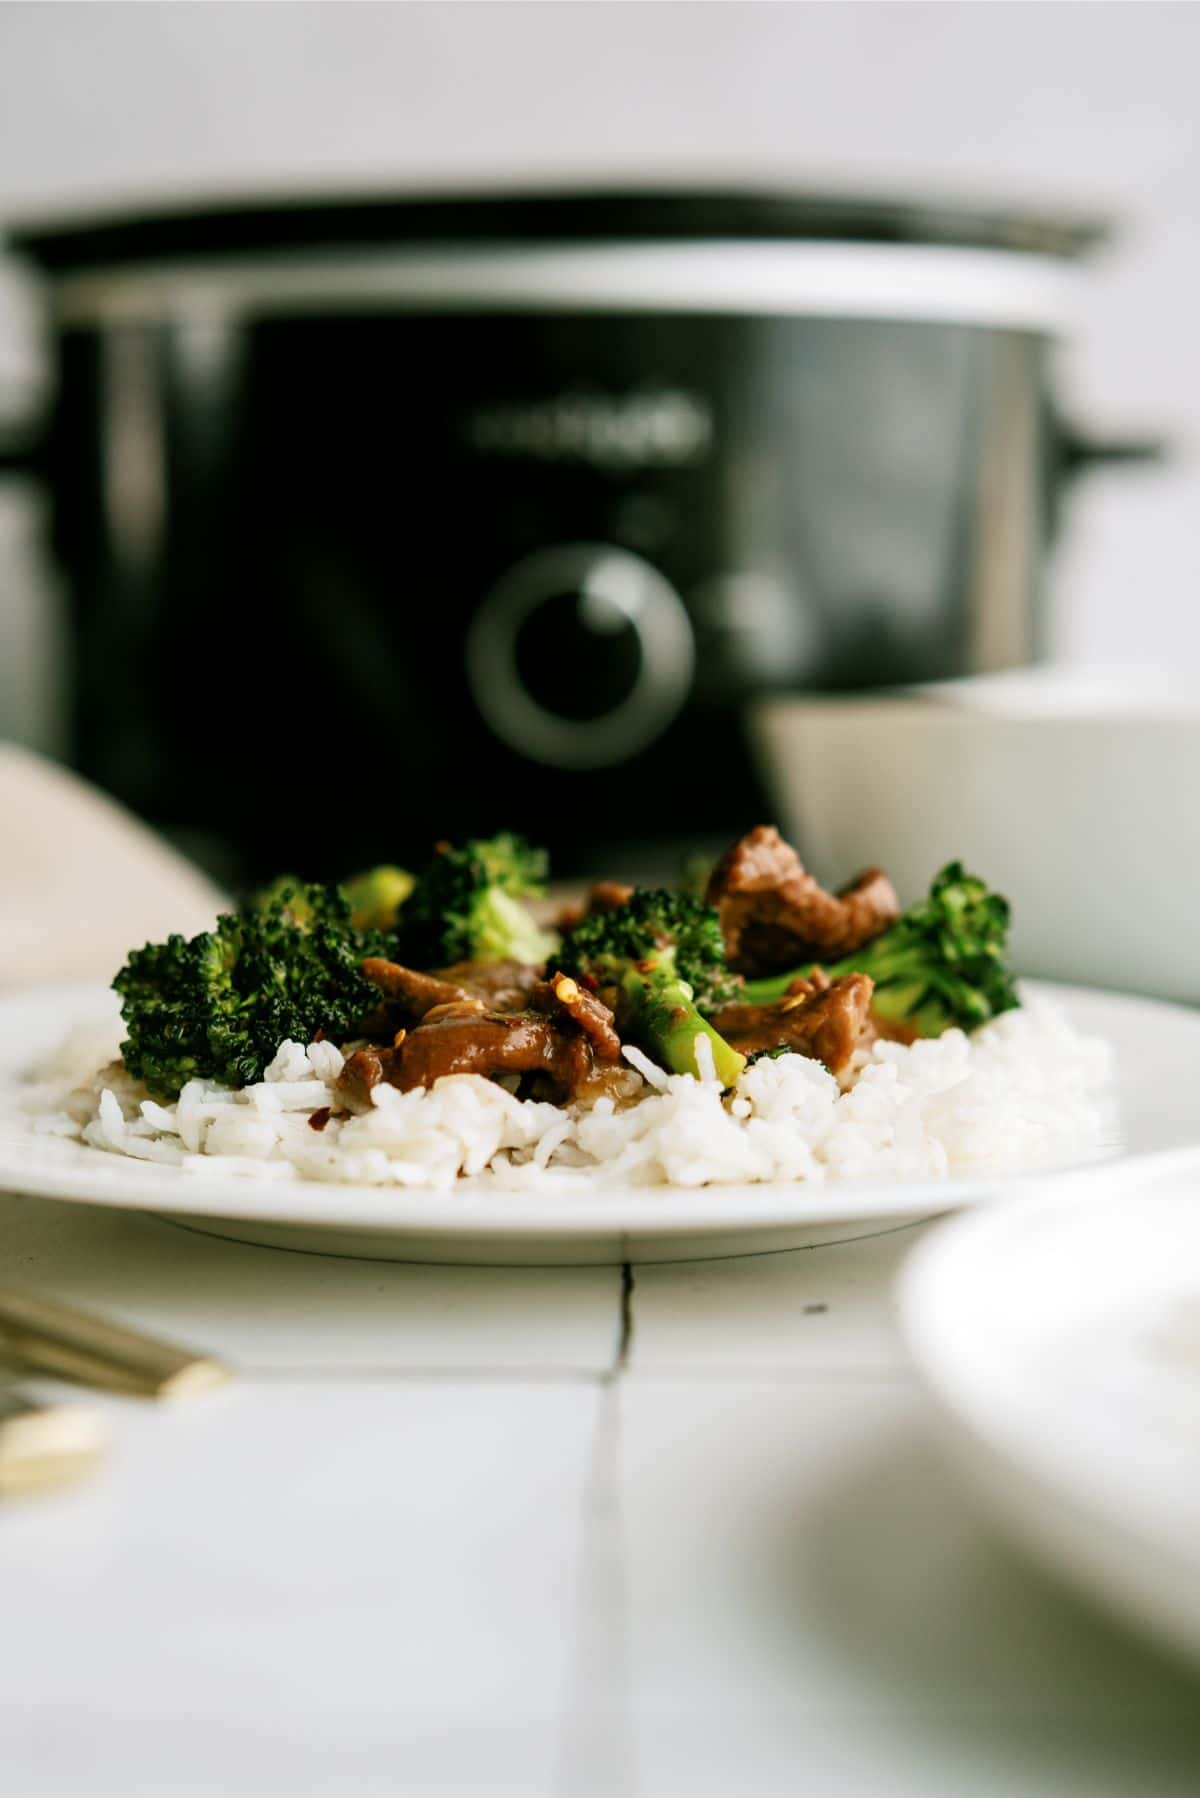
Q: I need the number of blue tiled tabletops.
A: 0